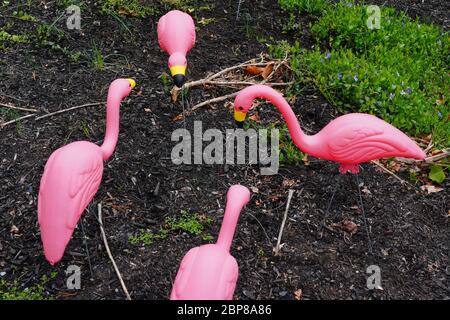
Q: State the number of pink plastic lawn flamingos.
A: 4